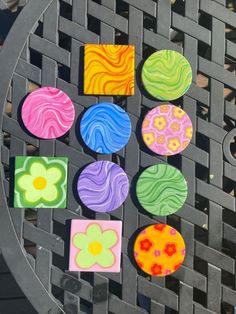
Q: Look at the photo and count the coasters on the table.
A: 10